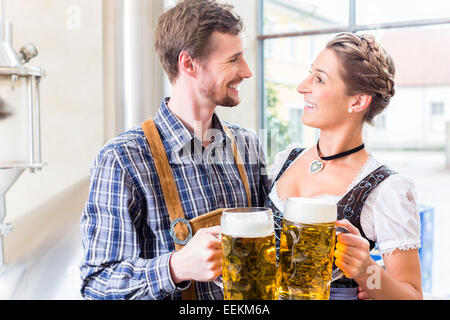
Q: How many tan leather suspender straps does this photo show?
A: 2